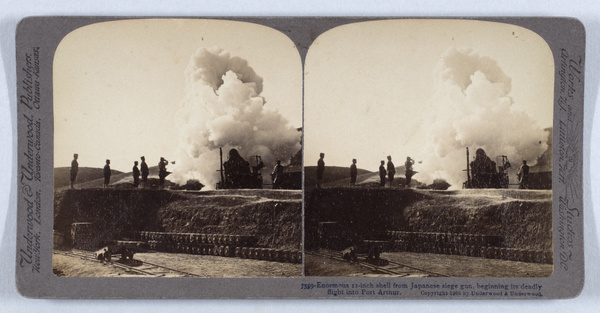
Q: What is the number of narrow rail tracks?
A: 2